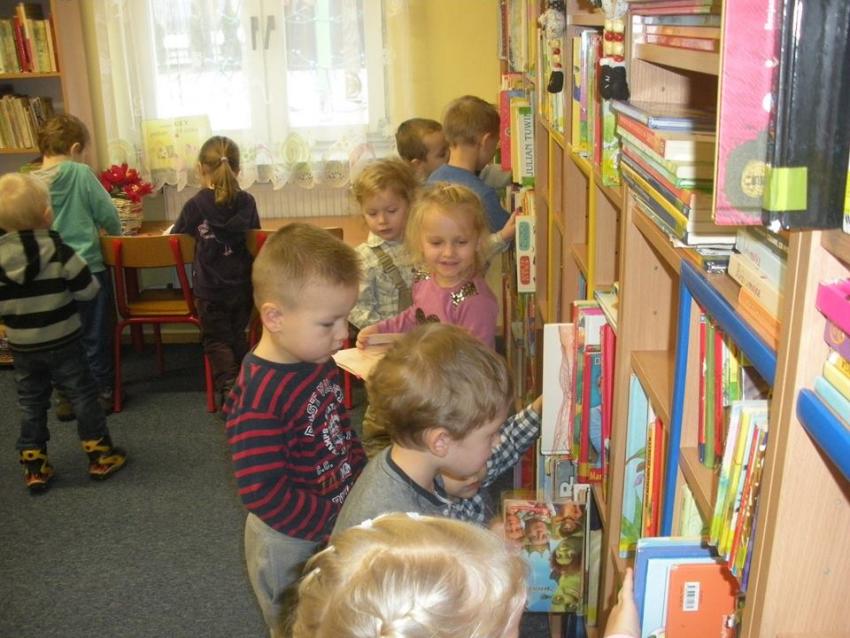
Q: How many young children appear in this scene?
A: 11